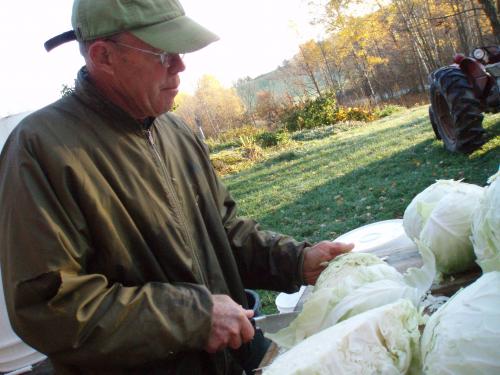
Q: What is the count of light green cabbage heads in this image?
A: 5